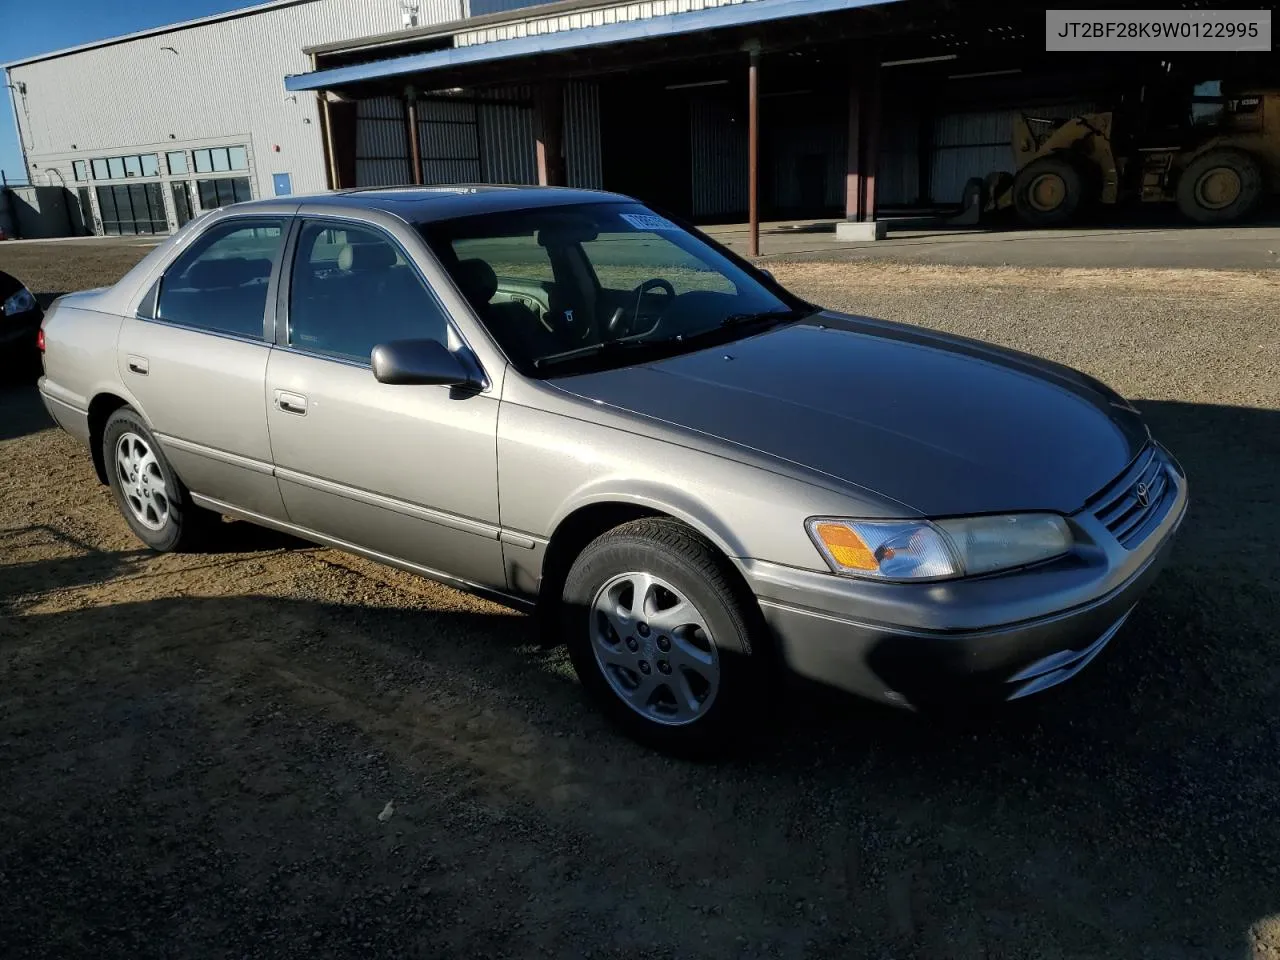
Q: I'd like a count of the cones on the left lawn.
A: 0